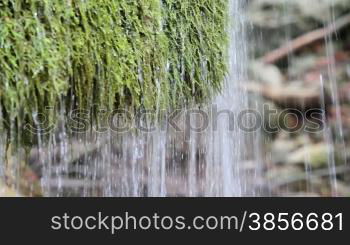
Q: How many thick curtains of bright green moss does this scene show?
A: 1